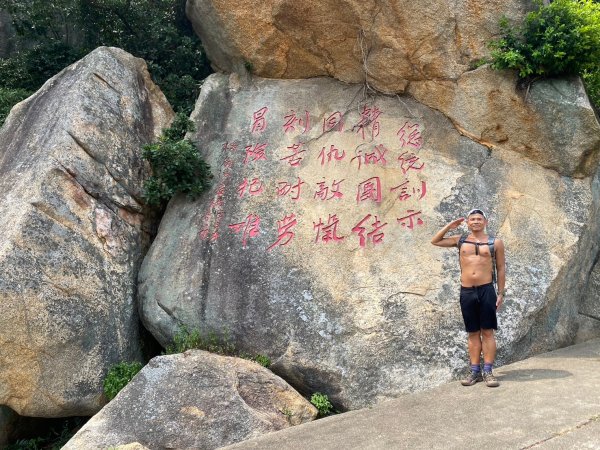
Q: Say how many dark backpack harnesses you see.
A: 1